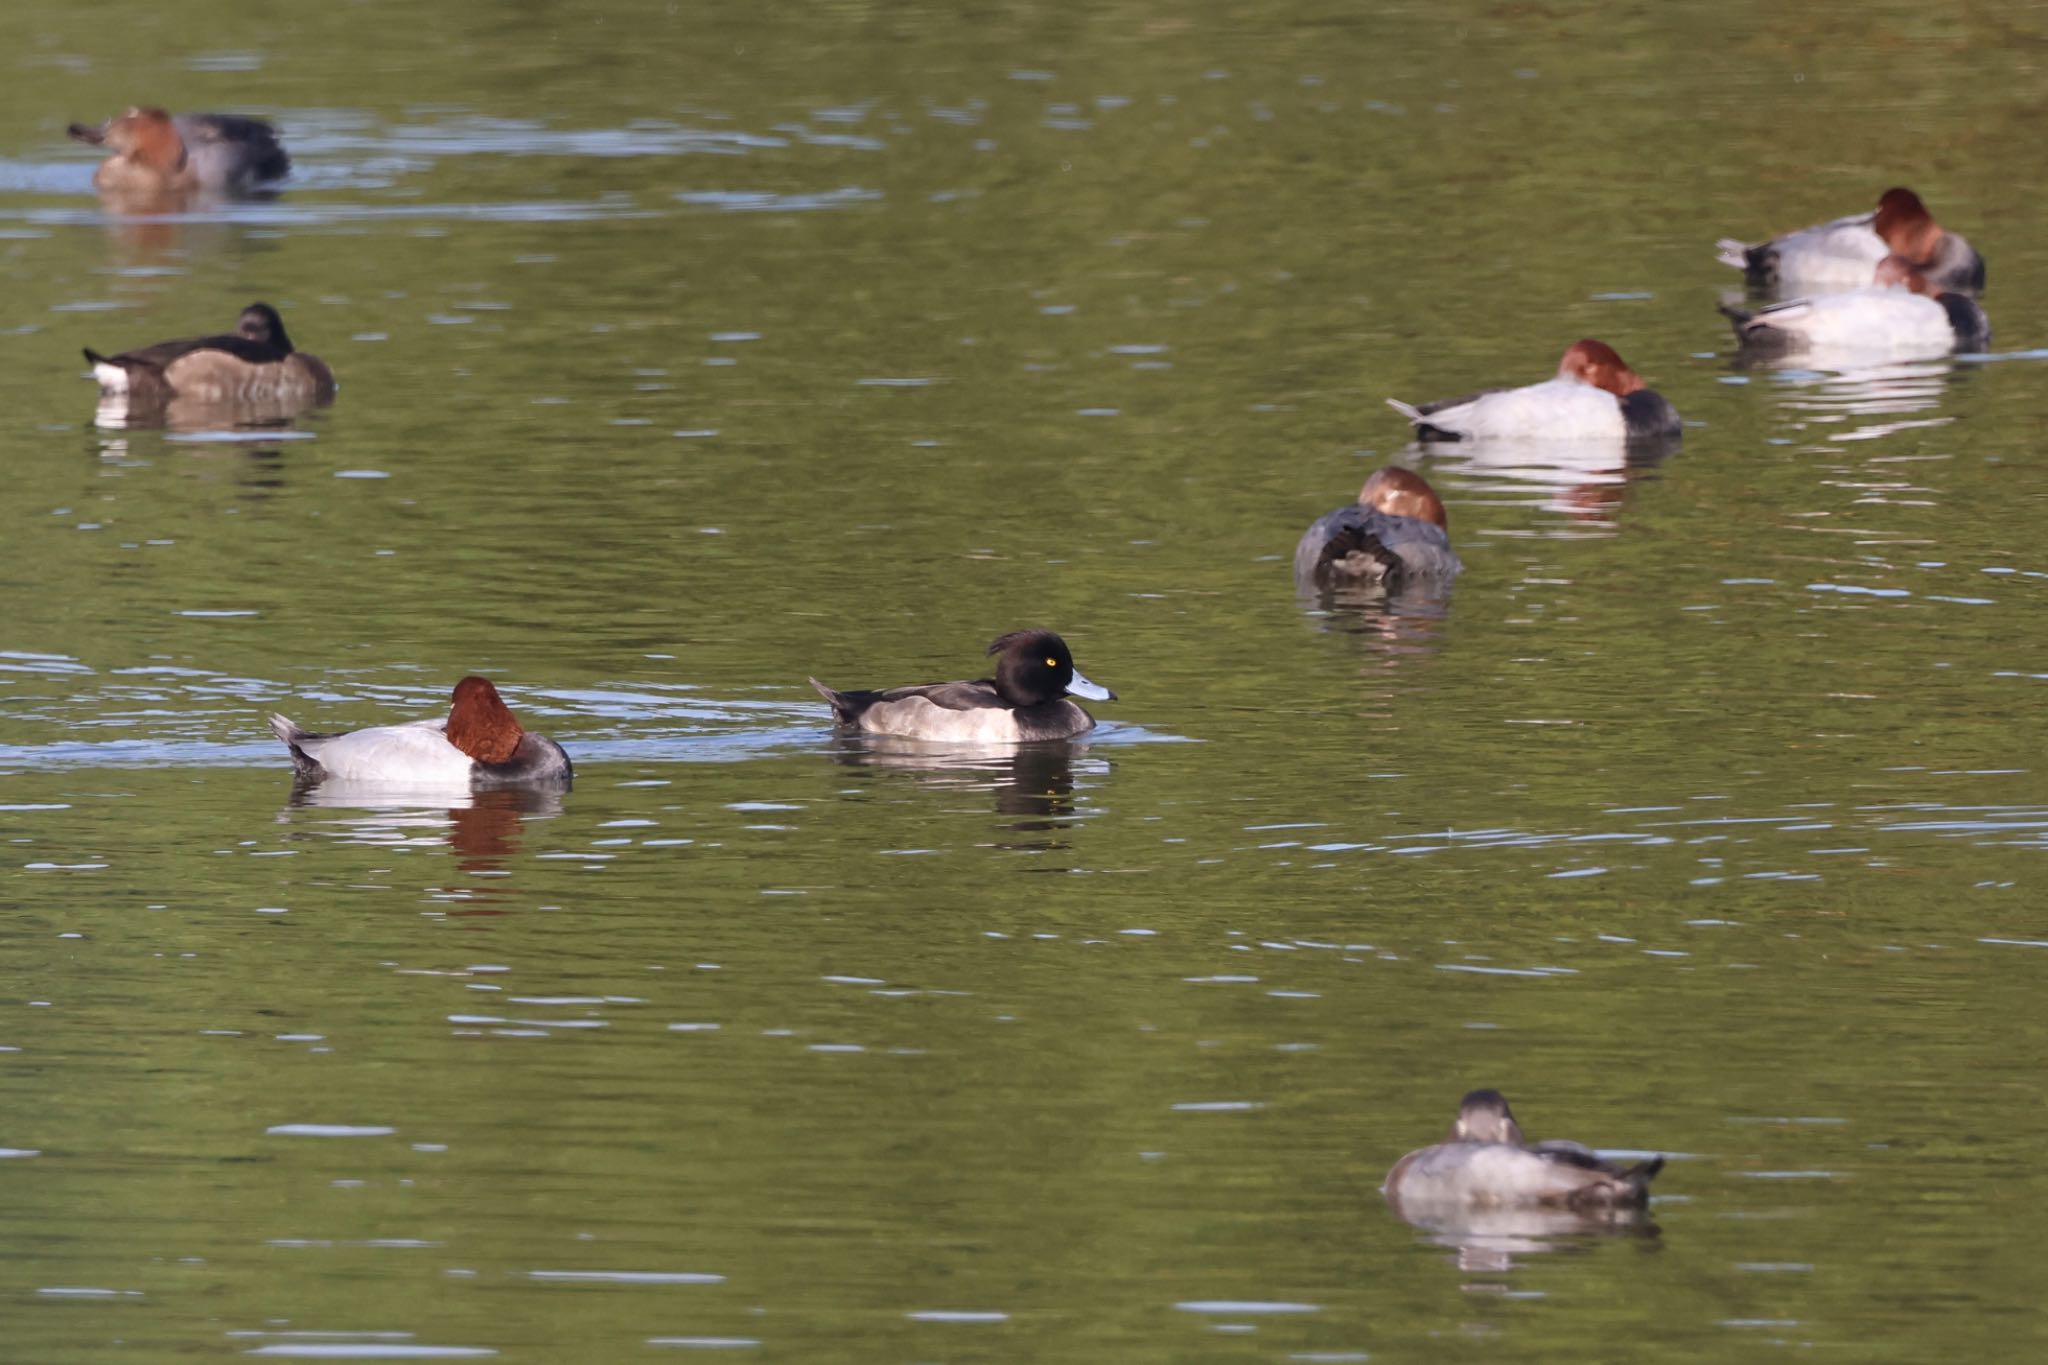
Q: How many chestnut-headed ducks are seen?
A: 6